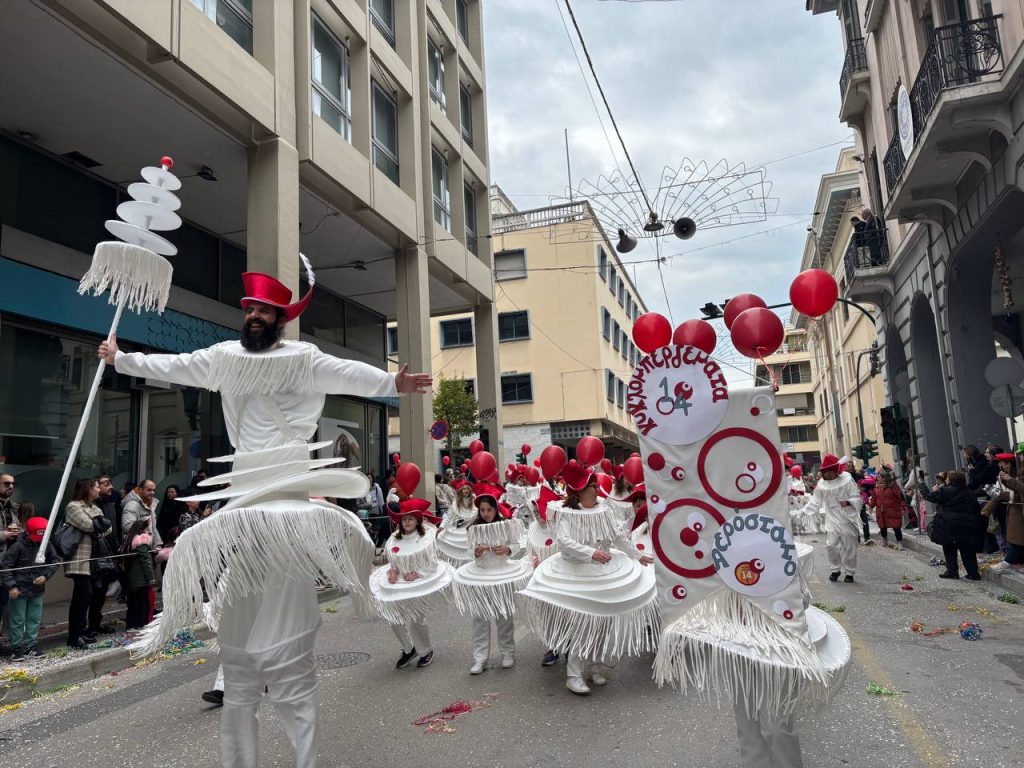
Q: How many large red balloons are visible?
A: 5